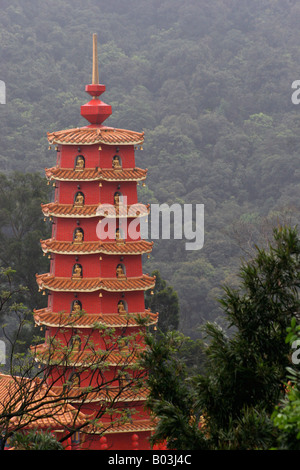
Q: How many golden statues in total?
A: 14